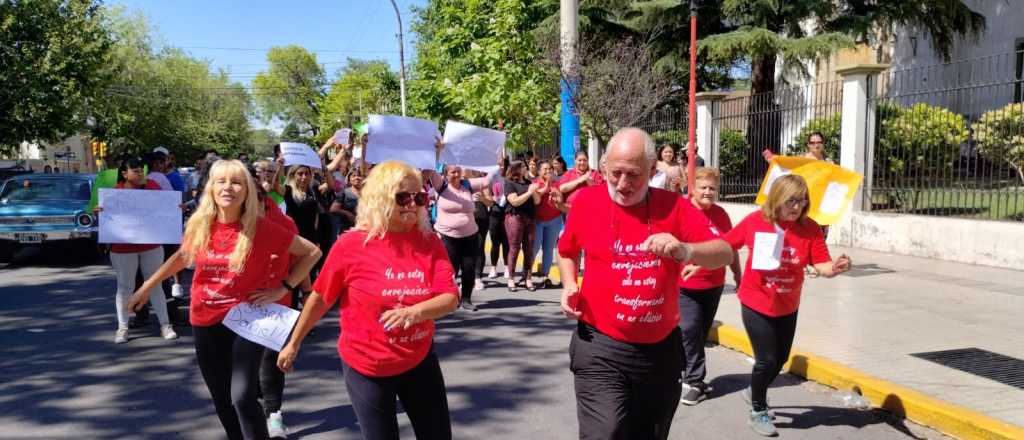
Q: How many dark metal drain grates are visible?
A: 1